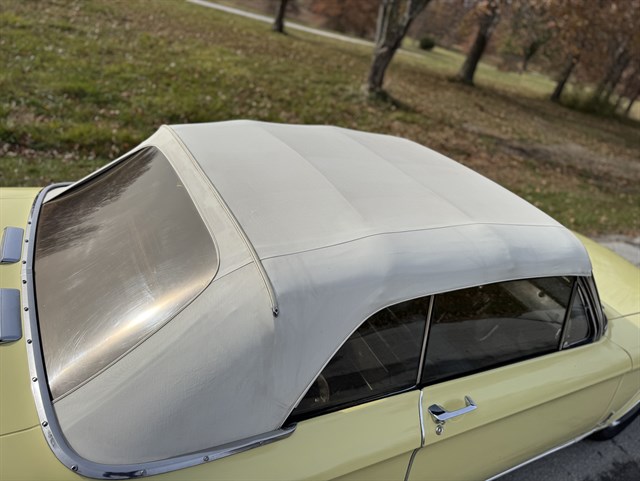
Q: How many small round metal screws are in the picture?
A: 12